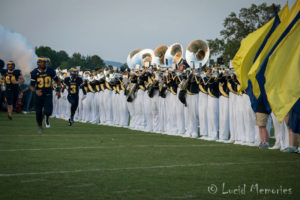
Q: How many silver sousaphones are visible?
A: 5